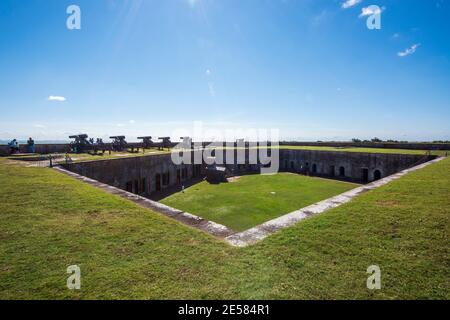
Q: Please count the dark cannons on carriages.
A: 5